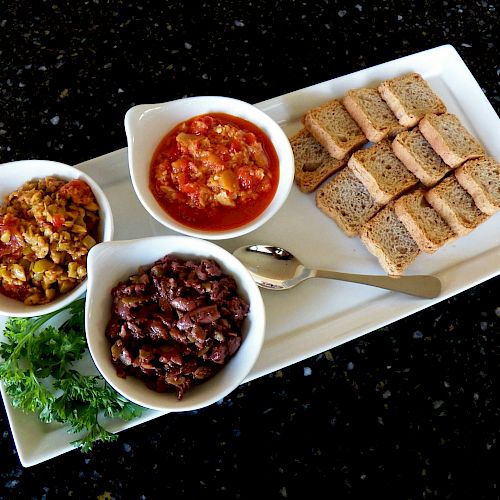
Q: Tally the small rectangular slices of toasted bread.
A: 12